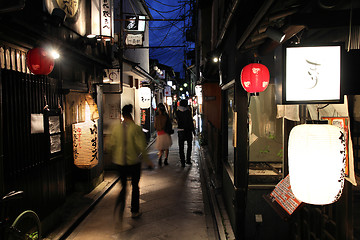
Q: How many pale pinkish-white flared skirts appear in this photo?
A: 1